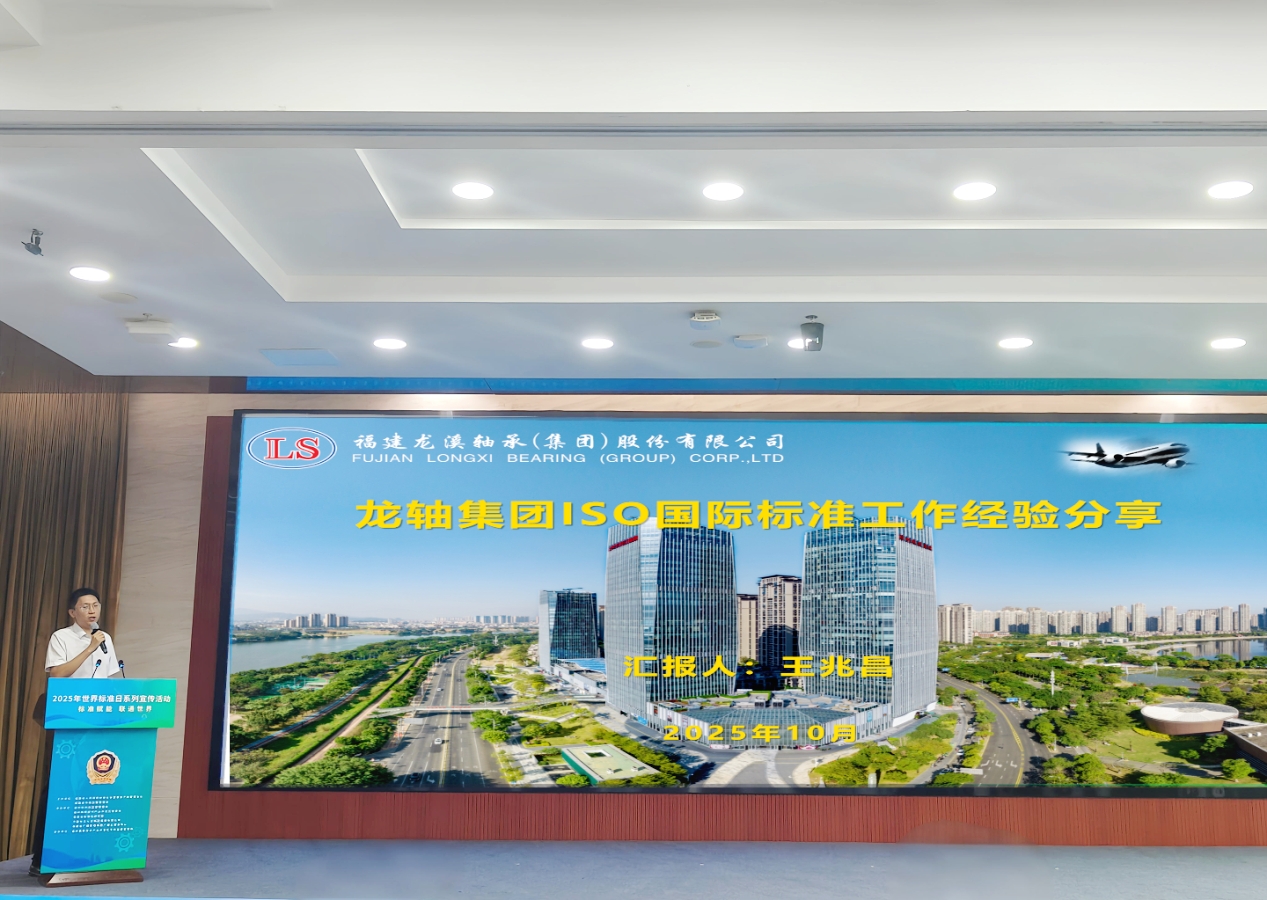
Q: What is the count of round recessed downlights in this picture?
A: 11